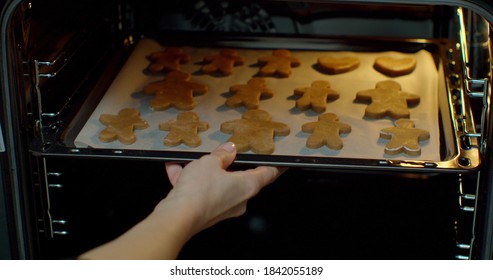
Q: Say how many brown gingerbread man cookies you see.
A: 12